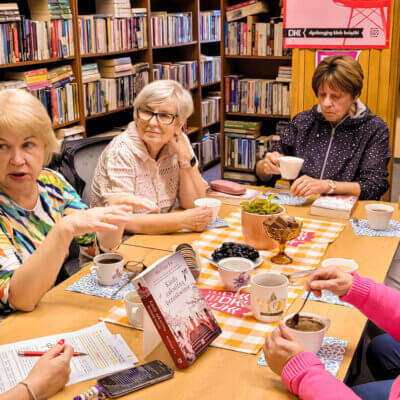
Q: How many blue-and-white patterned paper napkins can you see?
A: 6